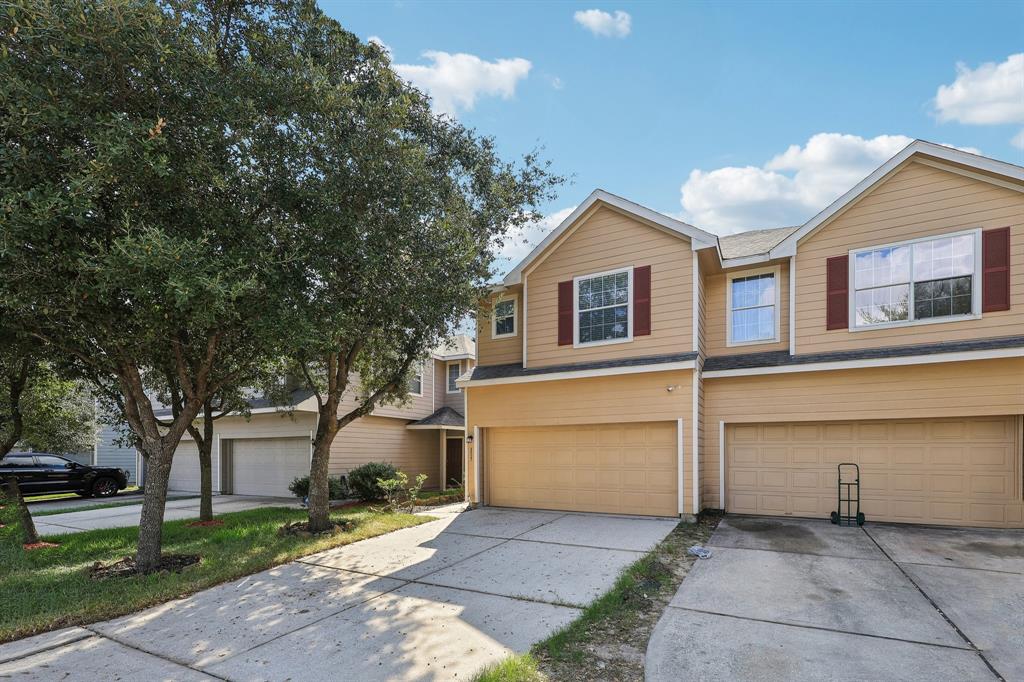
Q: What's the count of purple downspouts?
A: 0